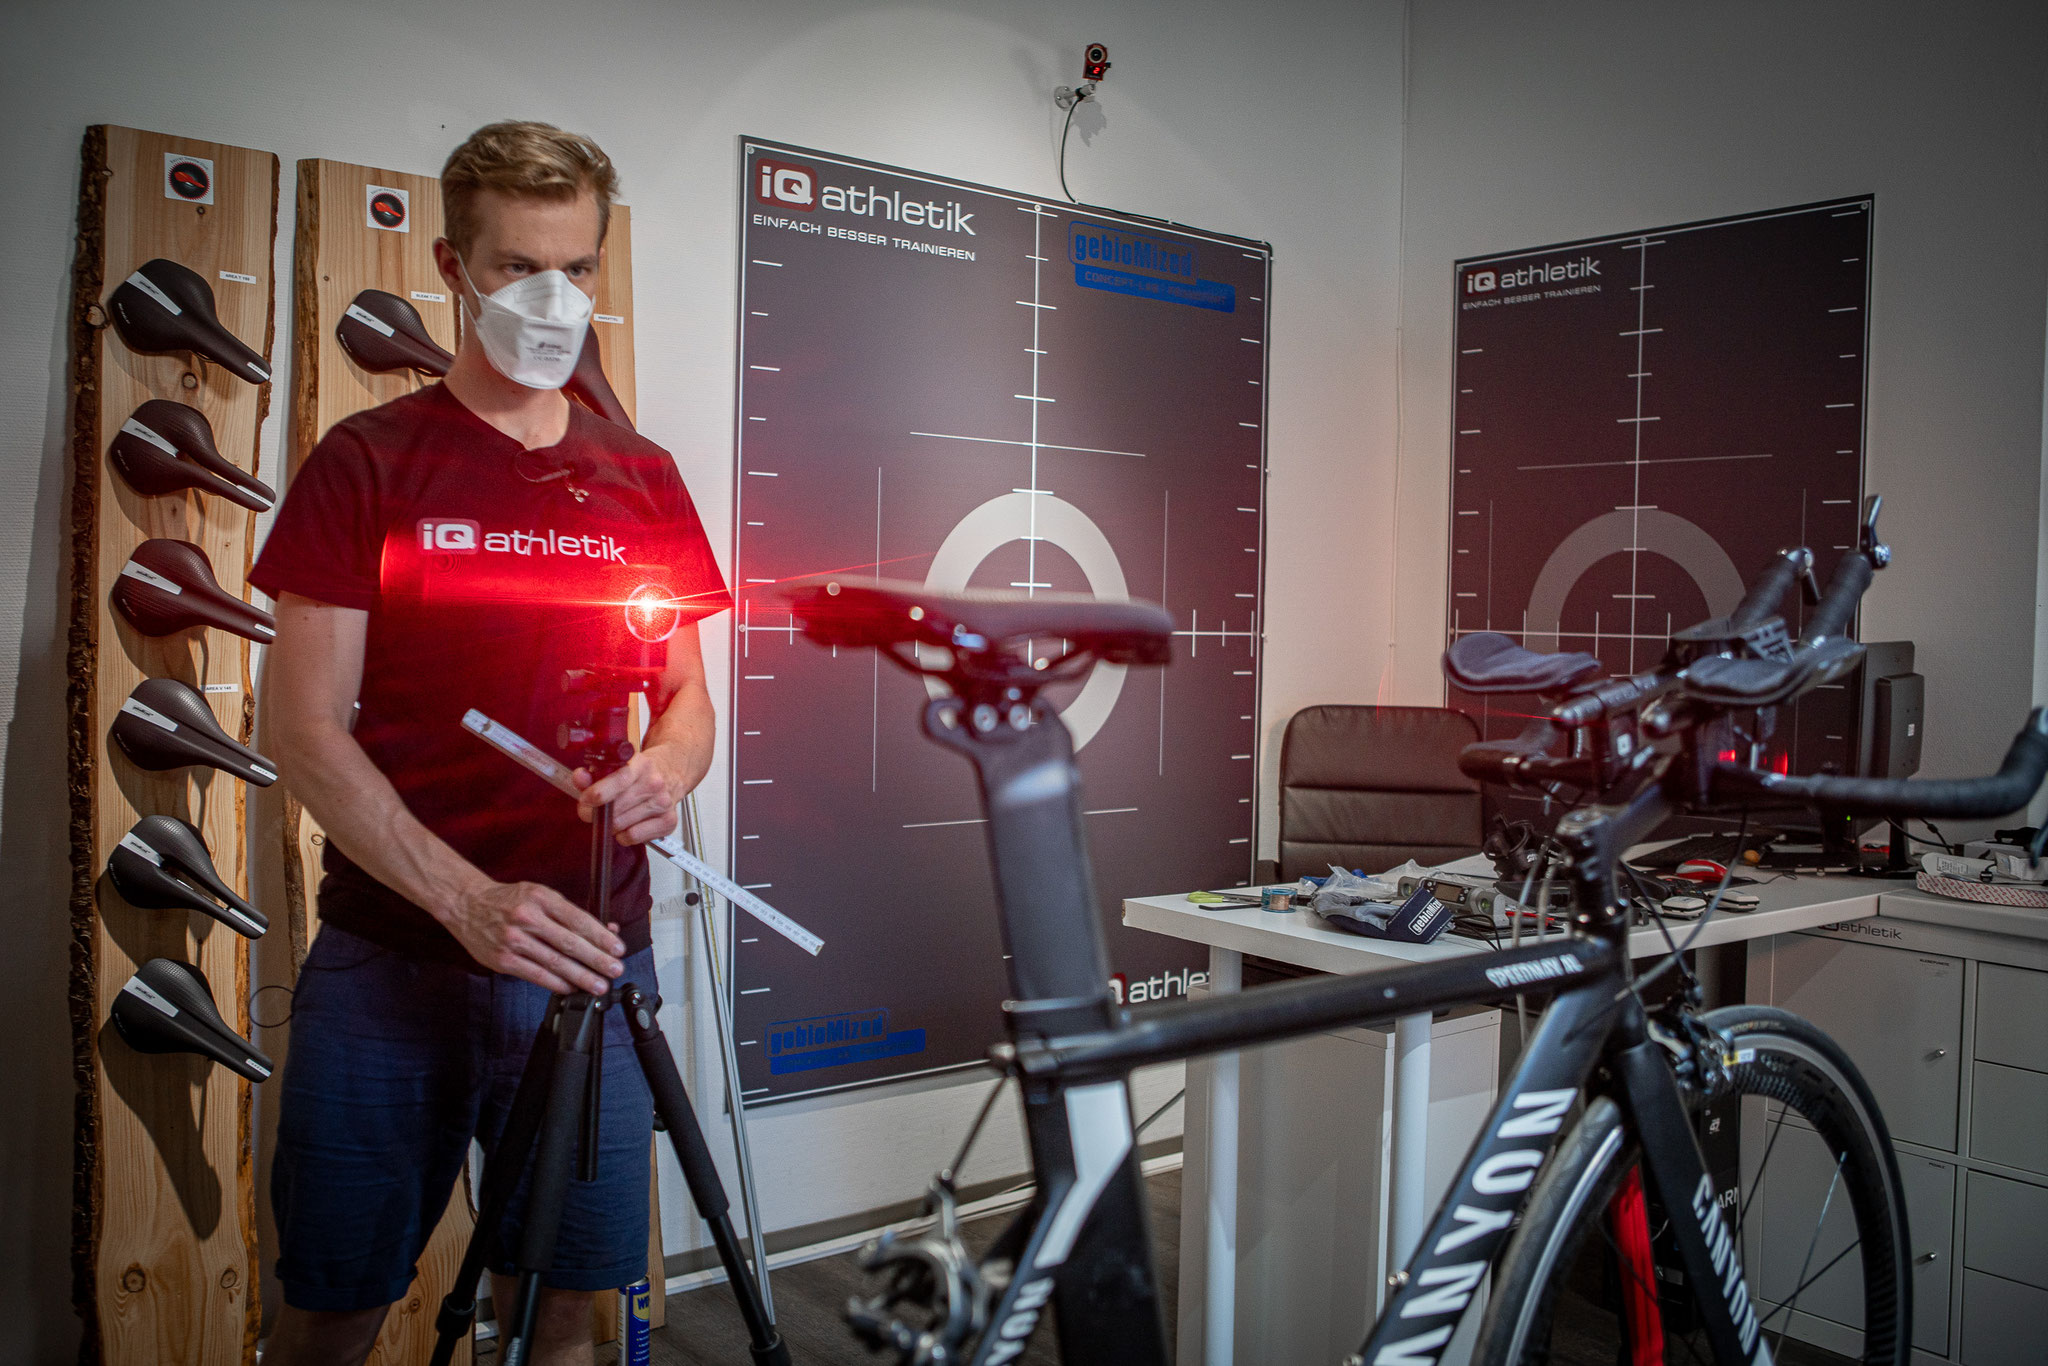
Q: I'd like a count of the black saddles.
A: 9